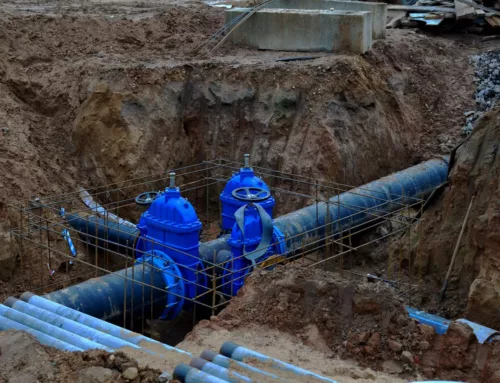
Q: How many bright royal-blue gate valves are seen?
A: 3